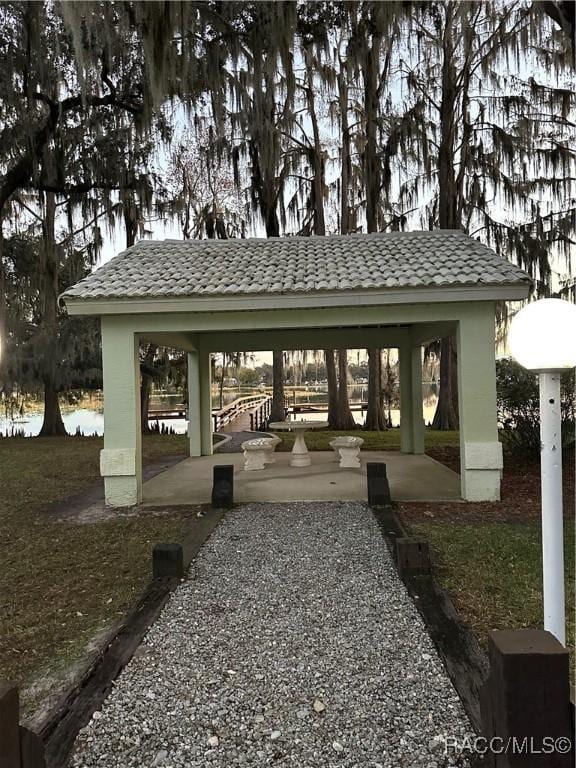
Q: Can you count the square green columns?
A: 4